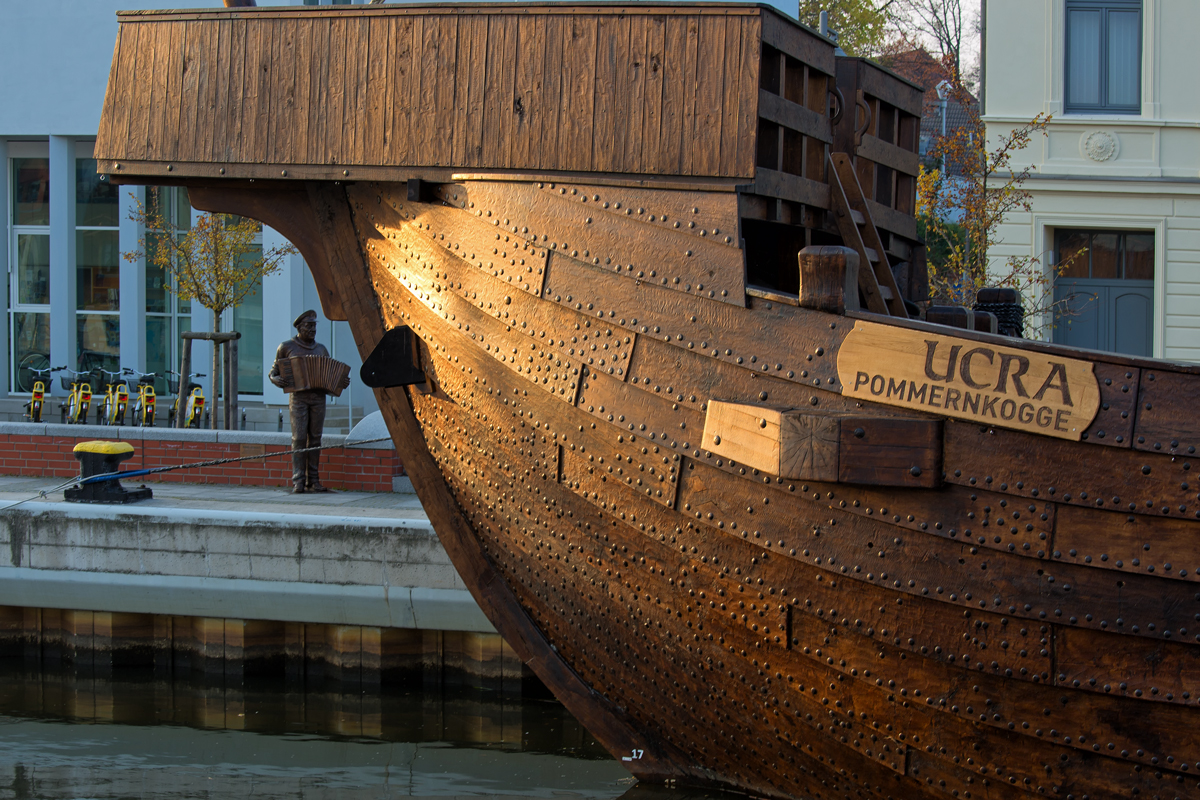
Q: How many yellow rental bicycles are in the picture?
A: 5